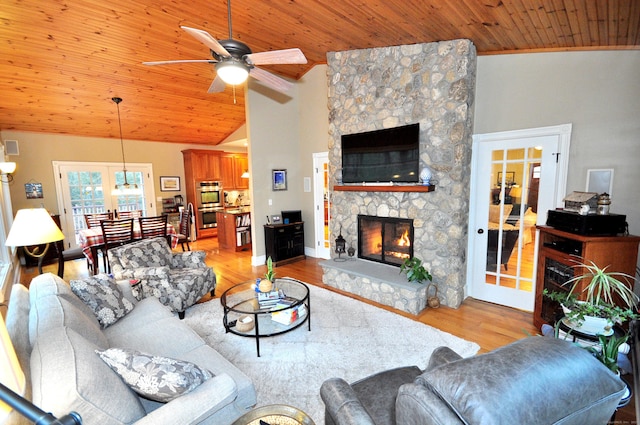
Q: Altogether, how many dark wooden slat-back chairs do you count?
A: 5